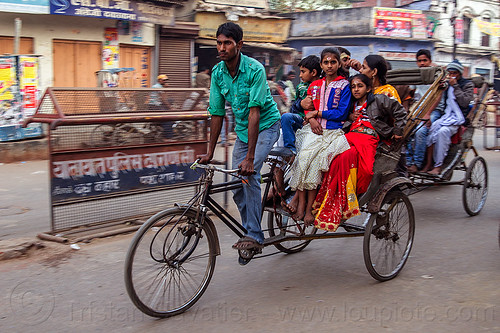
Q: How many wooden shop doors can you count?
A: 3